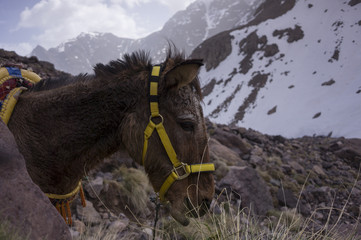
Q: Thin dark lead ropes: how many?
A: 1